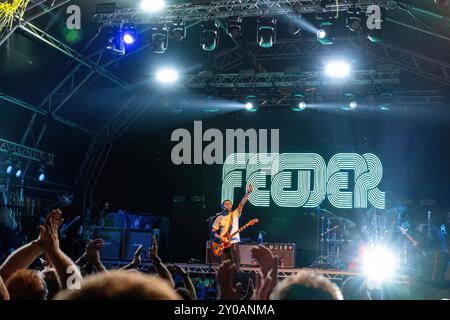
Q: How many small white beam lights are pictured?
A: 4